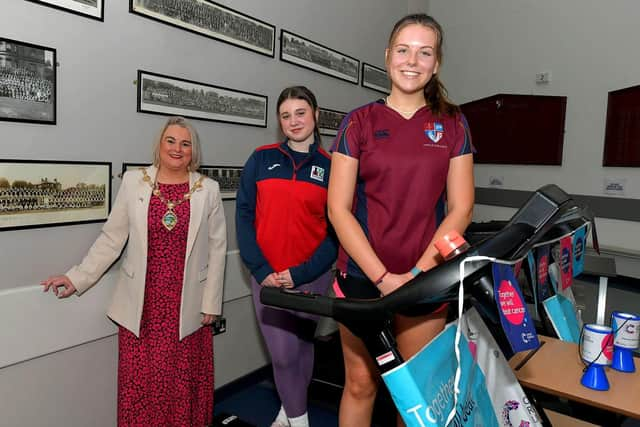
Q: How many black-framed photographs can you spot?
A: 9